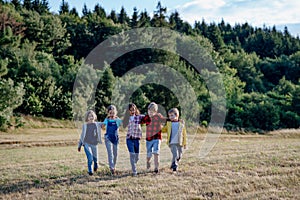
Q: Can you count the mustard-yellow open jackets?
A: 1